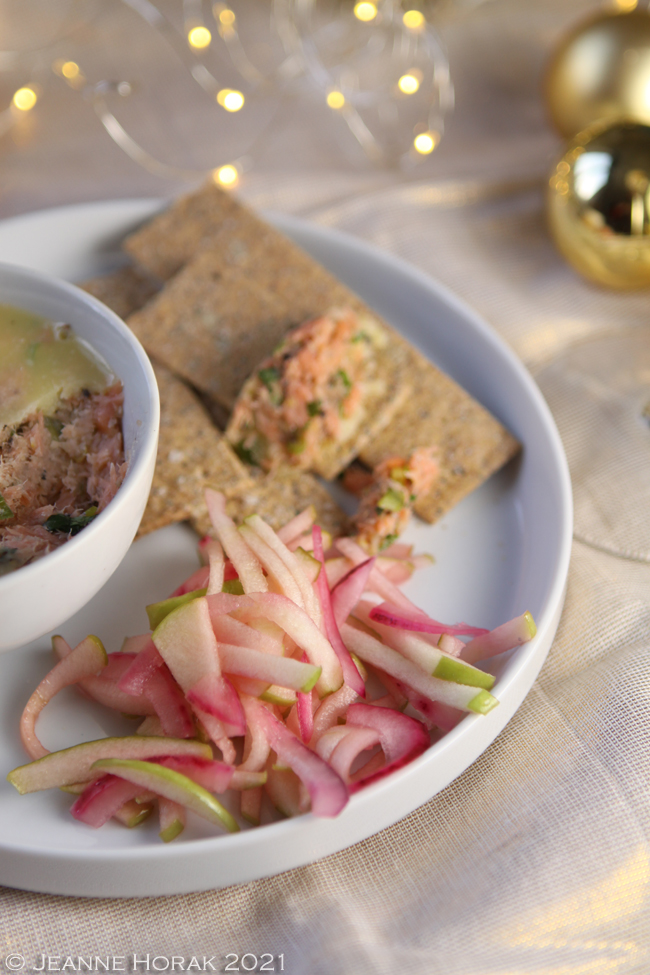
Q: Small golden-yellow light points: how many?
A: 12